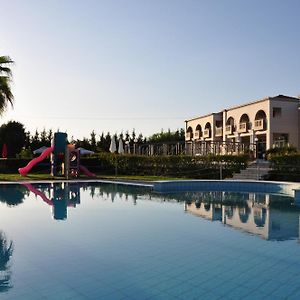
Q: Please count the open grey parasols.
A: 2